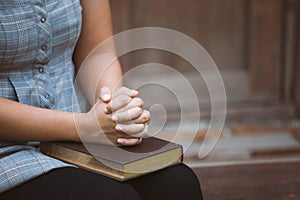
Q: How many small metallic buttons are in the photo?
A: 4